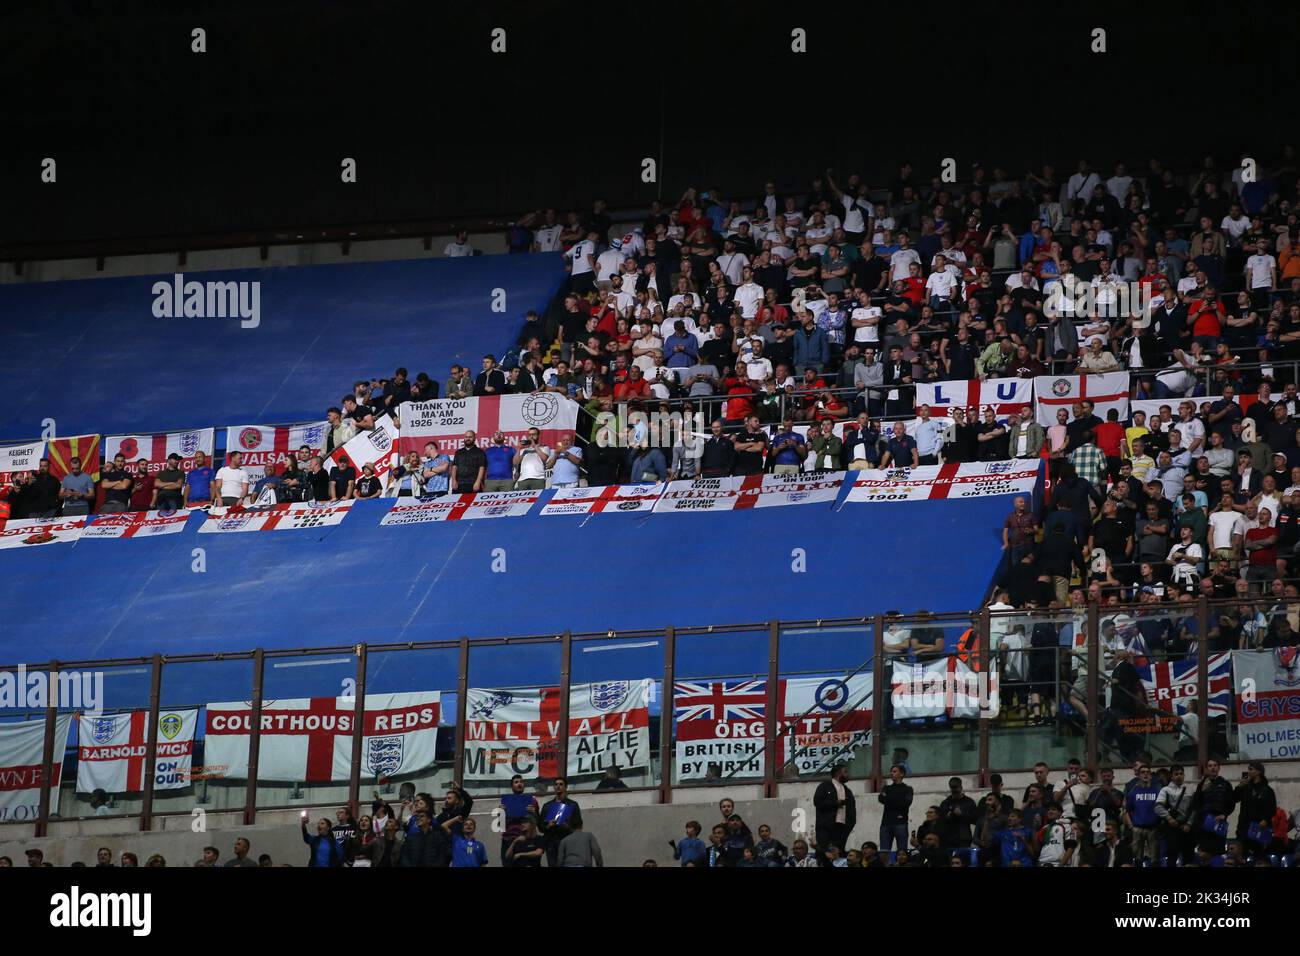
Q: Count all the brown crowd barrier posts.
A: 12